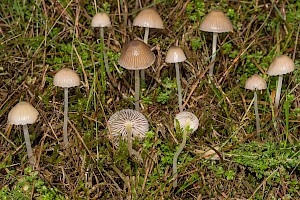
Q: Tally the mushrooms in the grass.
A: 11